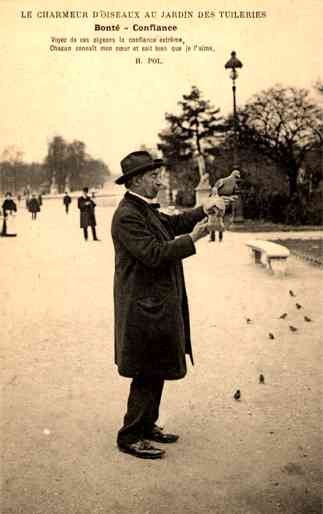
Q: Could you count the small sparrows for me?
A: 9